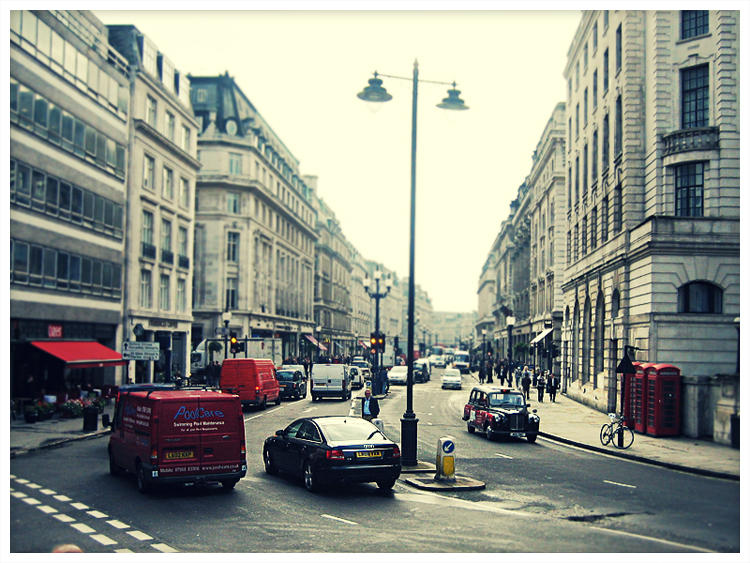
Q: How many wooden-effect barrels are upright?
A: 0